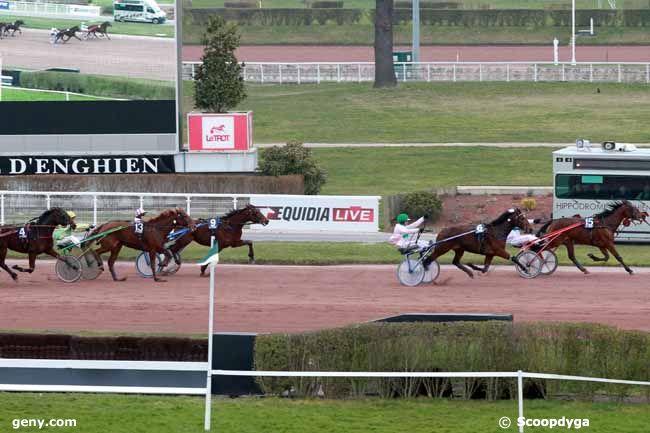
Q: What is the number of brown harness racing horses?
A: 5